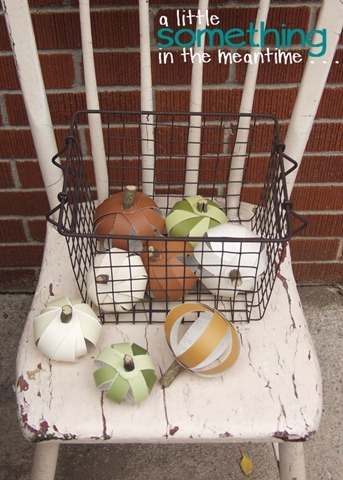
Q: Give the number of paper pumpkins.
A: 8